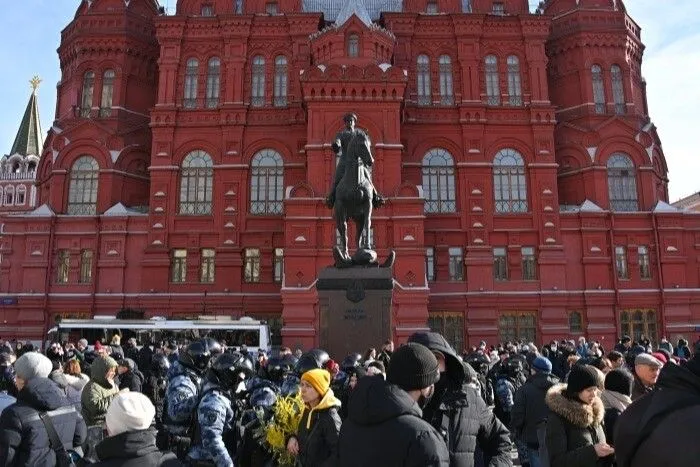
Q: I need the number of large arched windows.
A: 6